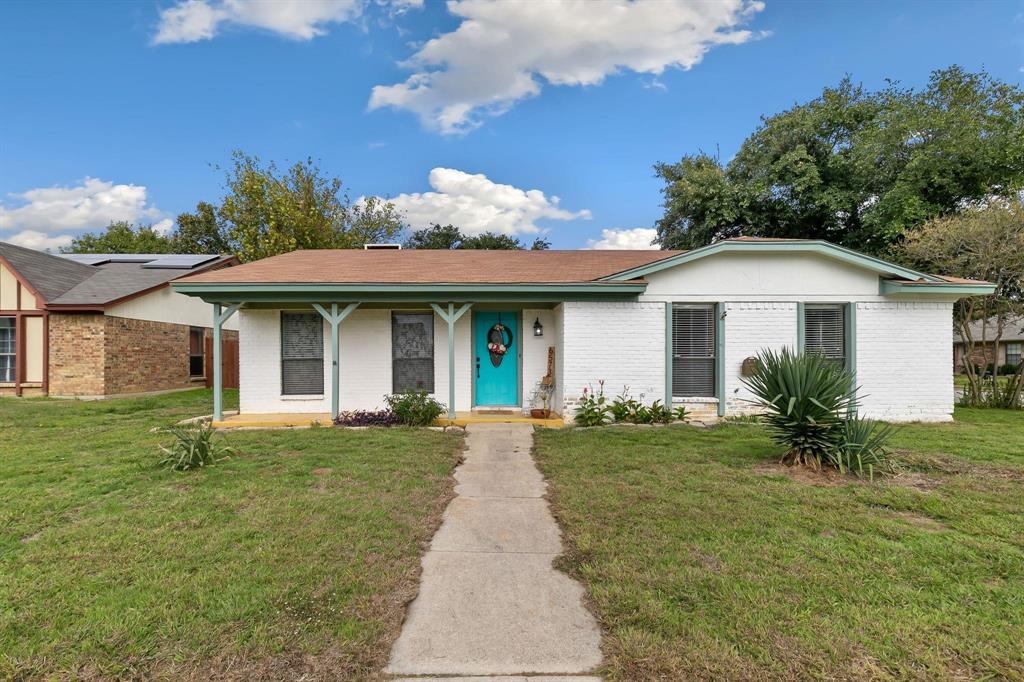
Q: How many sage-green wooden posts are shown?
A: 3